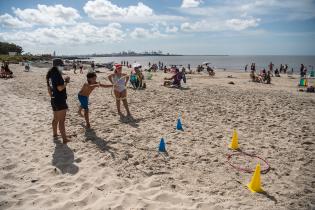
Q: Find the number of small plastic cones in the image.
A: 4